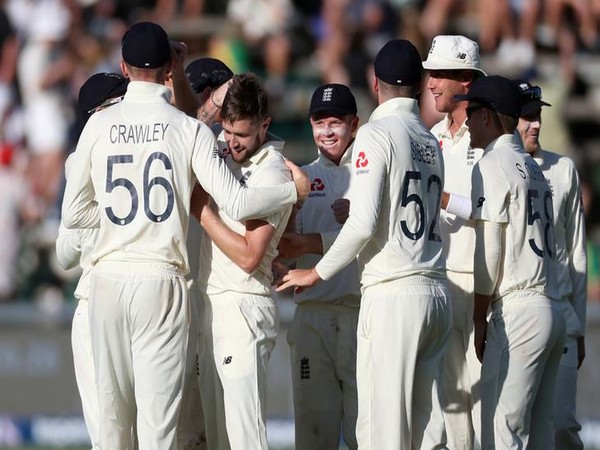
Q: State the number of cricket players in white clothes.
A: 9